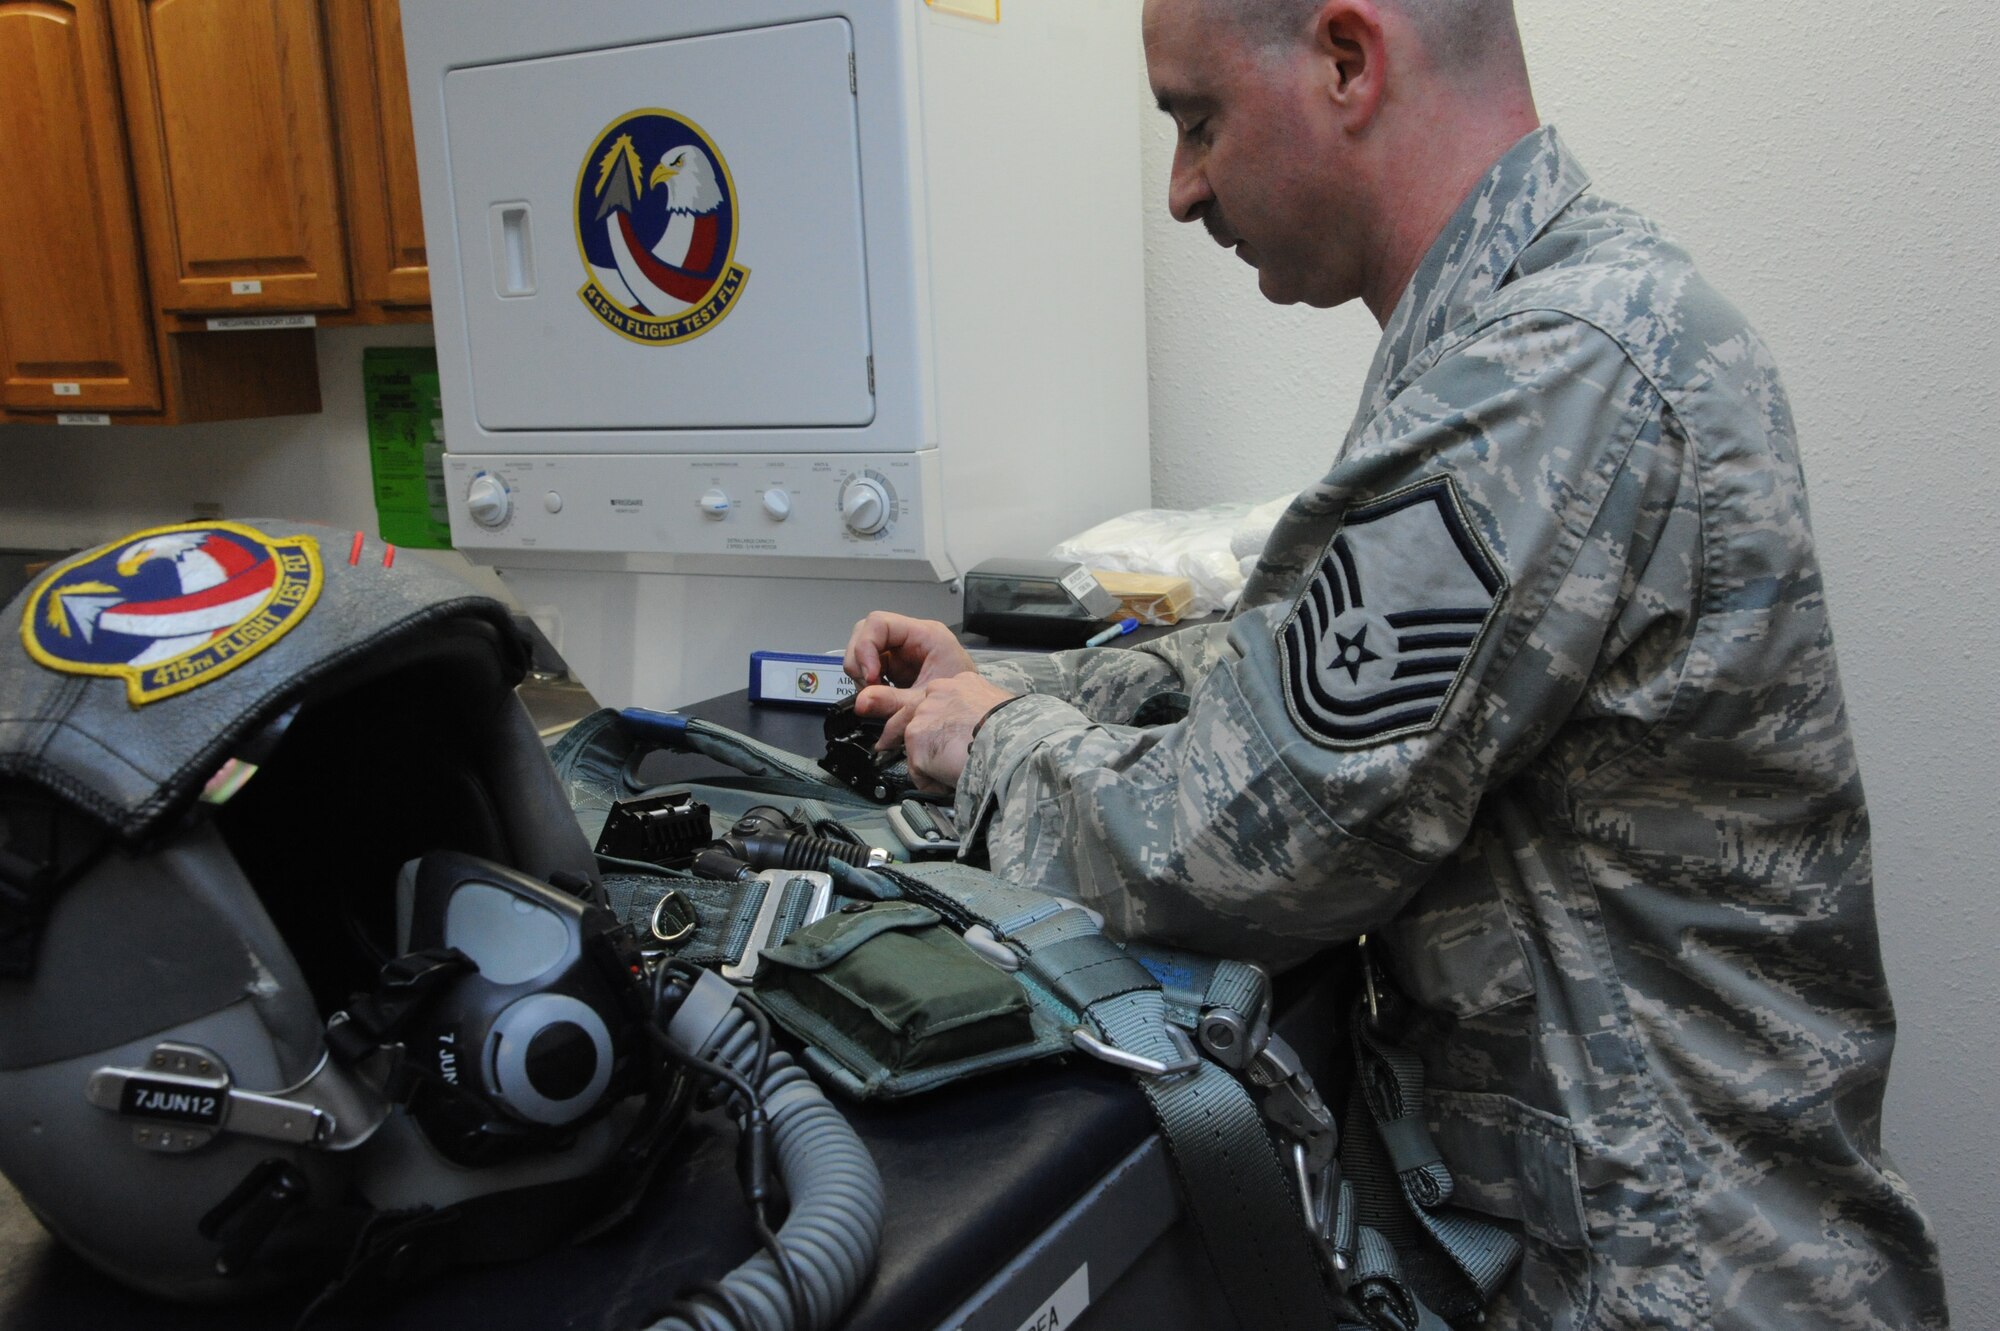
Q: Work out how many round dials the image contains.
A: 4